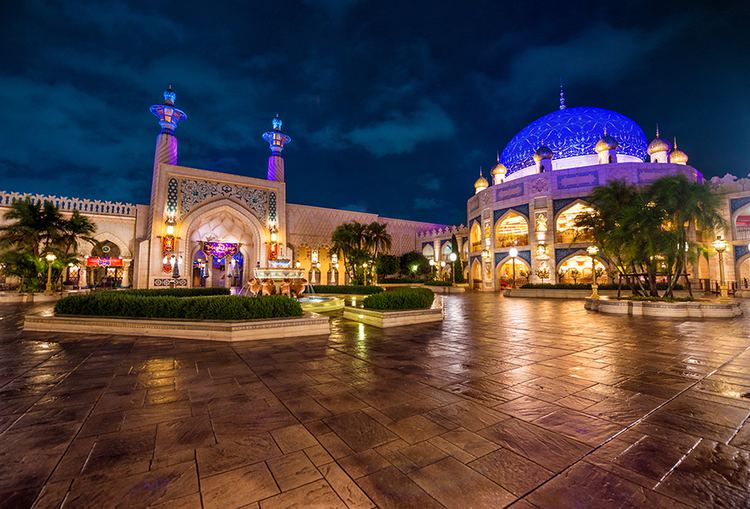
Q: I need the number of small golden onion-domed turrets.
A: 6